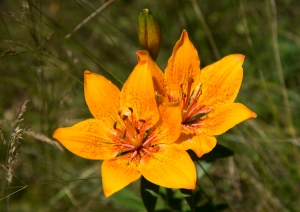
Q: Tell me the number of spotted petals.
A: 11